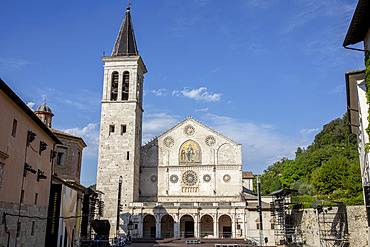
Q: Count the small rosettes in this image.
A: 7